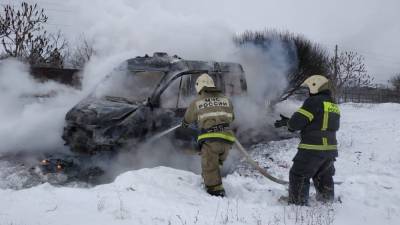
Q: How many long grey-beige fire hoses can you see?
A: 1